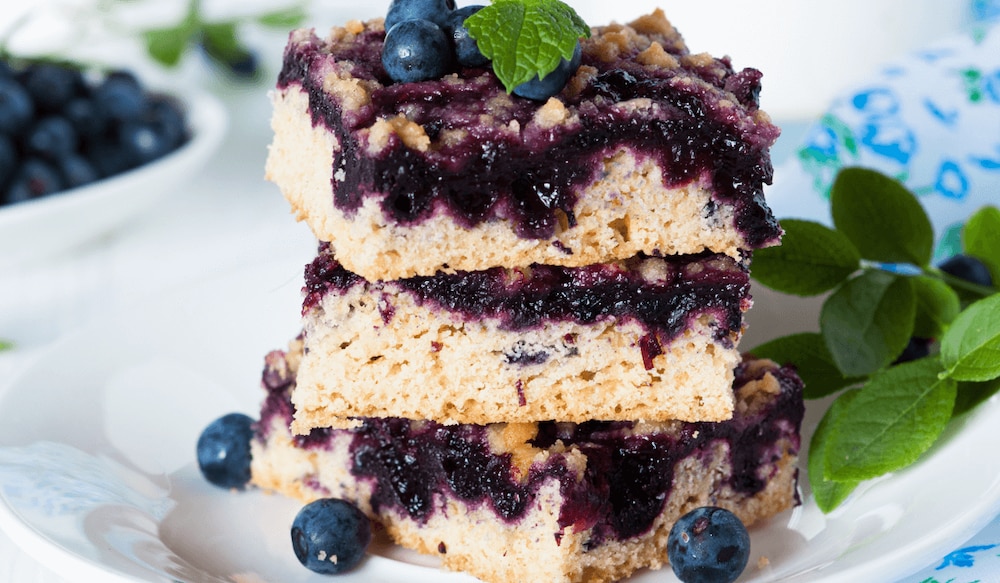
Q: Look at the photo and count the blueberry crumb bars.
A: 3